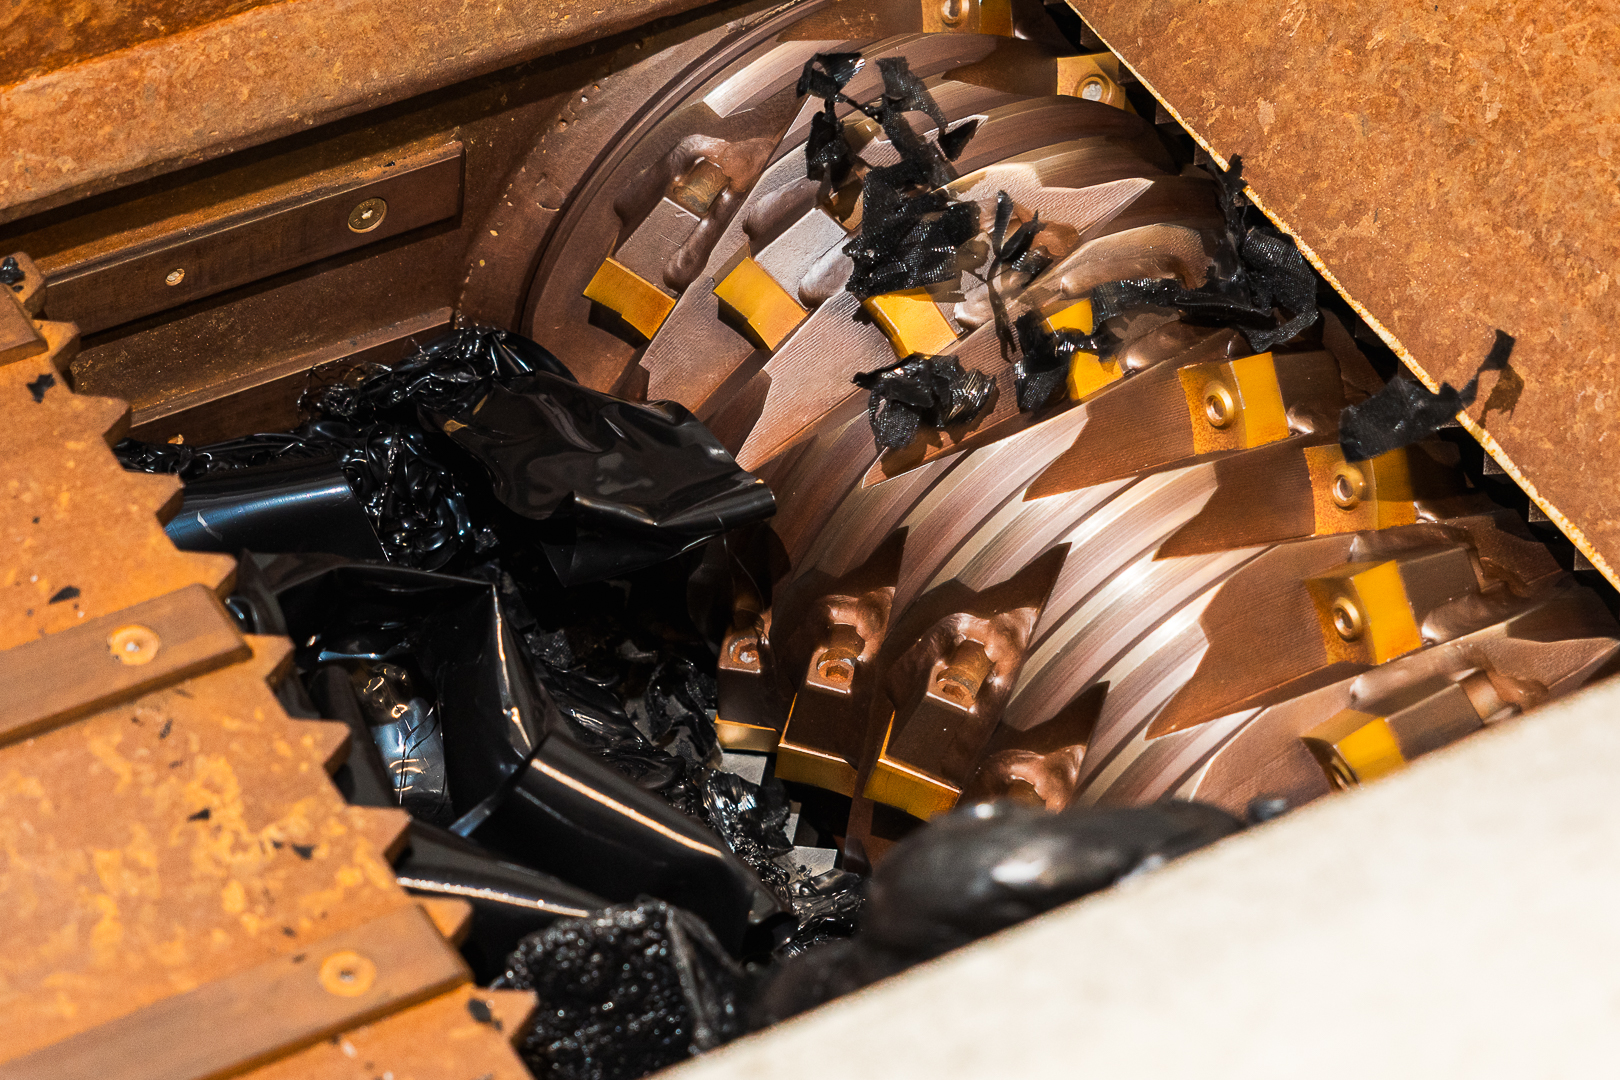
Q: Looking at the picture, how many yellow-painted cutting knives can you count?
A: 13